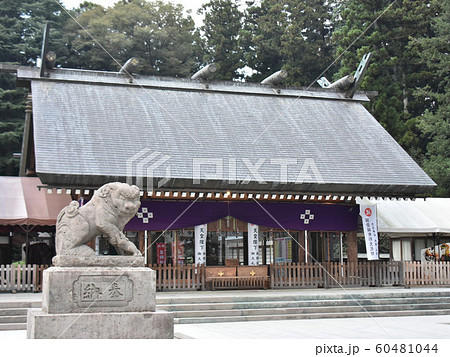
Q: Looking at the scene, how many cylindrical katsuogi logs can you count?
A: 5